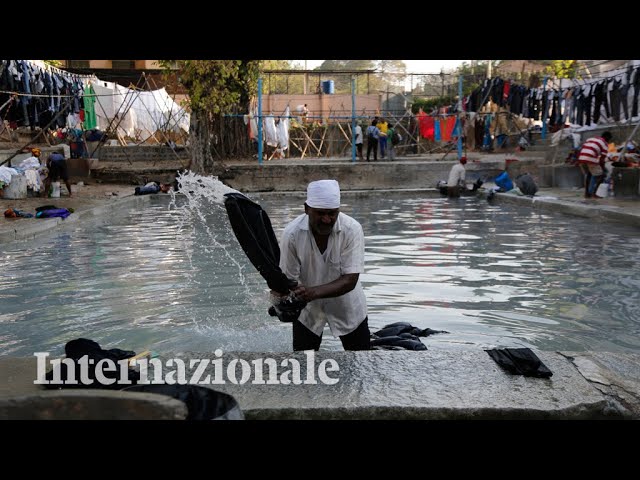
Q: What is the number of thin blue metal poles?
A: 4